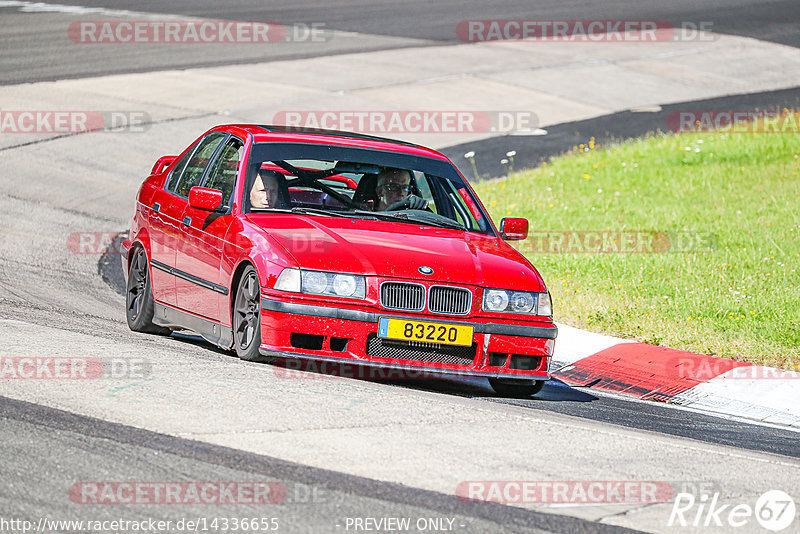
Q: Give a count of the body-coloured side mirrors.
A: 2